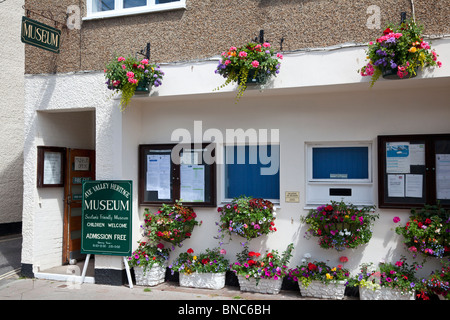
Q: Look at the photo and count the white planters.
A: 5